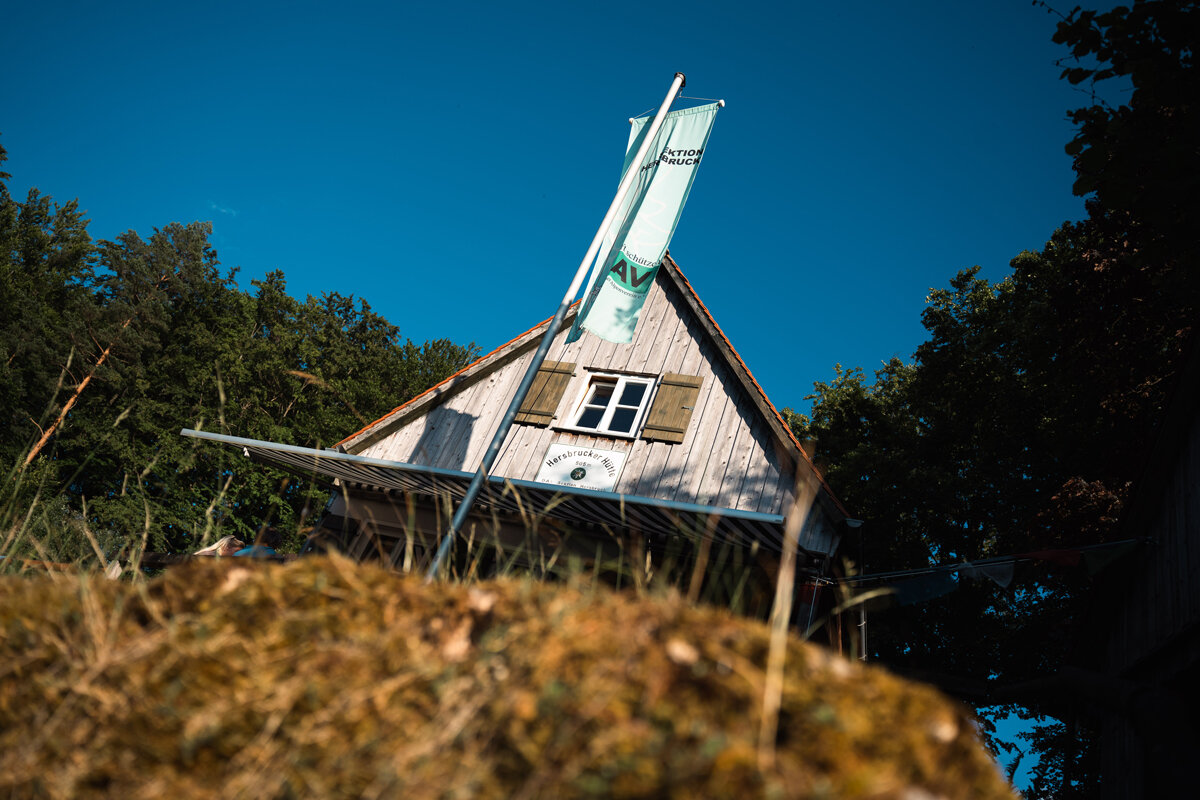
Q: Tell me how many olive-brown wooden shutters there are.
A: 2